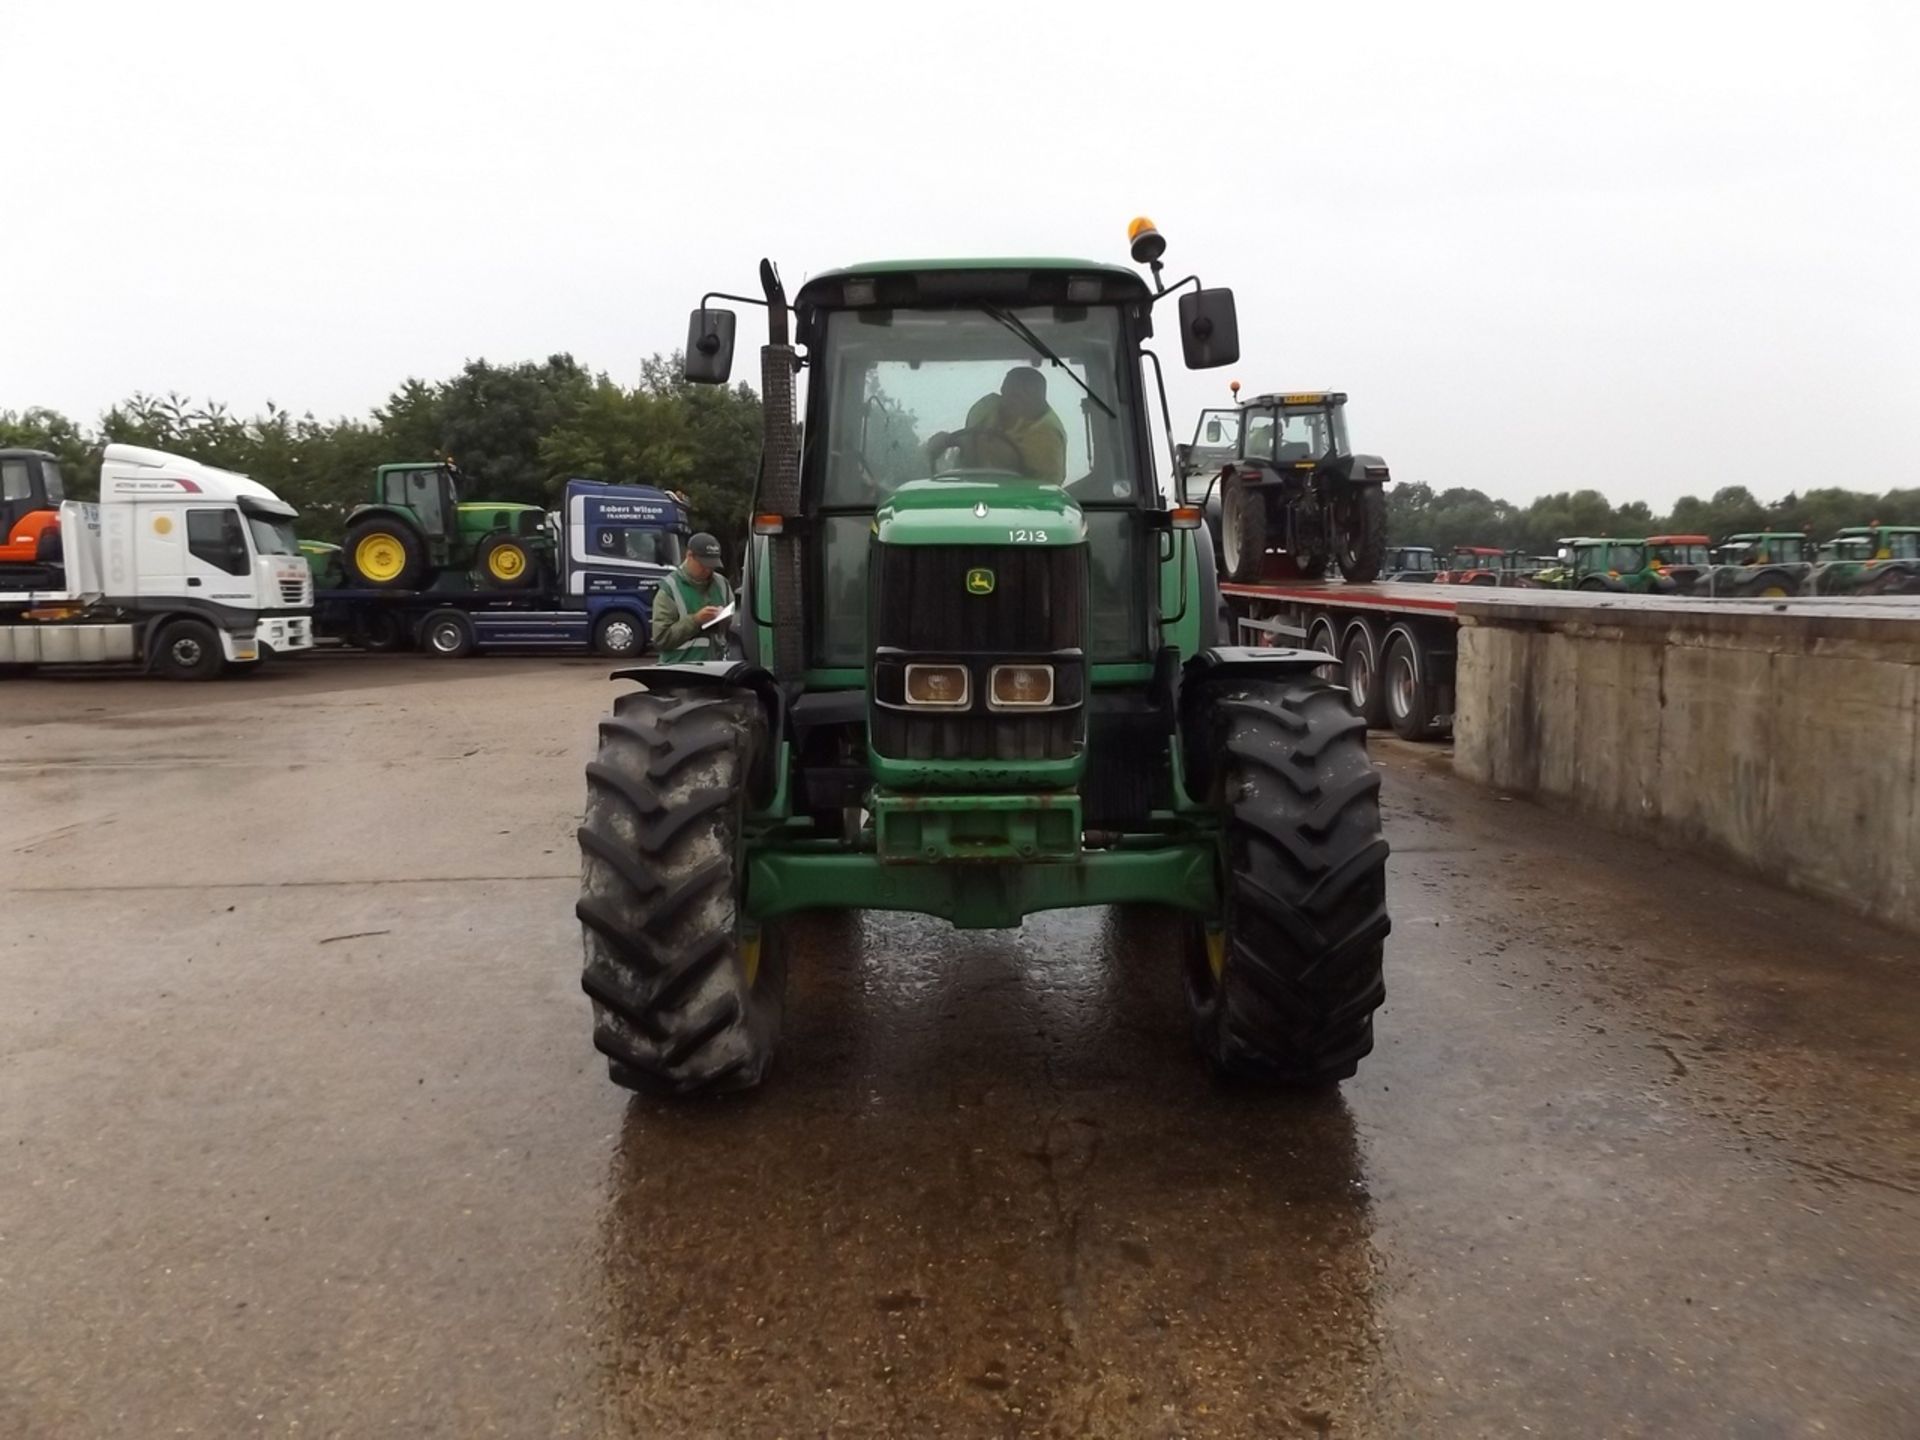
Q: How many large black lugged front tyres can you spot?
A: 2